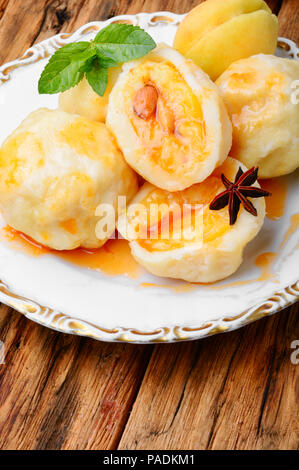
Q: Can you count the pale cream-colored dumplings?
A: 5